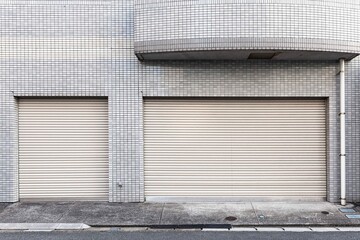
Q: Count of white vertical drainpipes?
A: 1